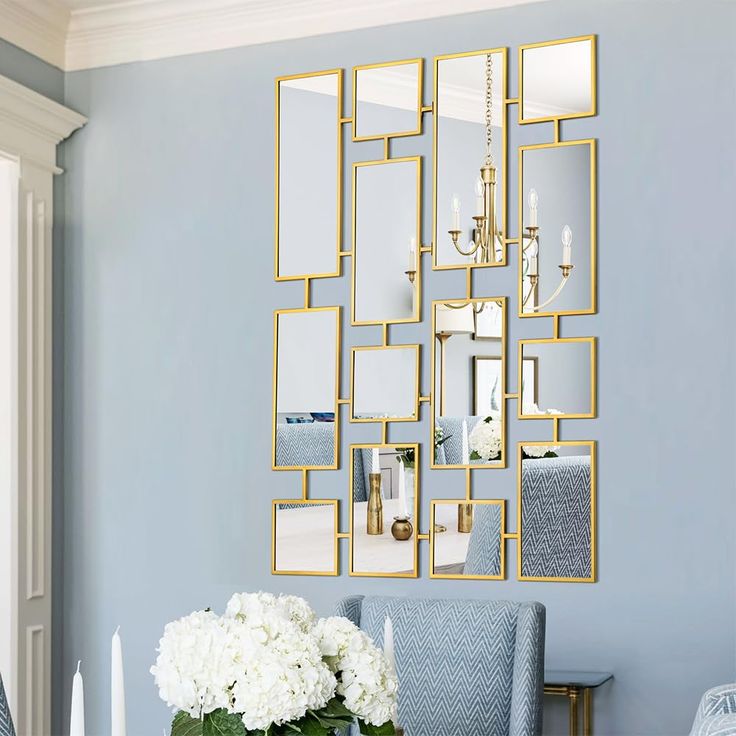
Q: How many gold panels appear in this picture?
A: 14